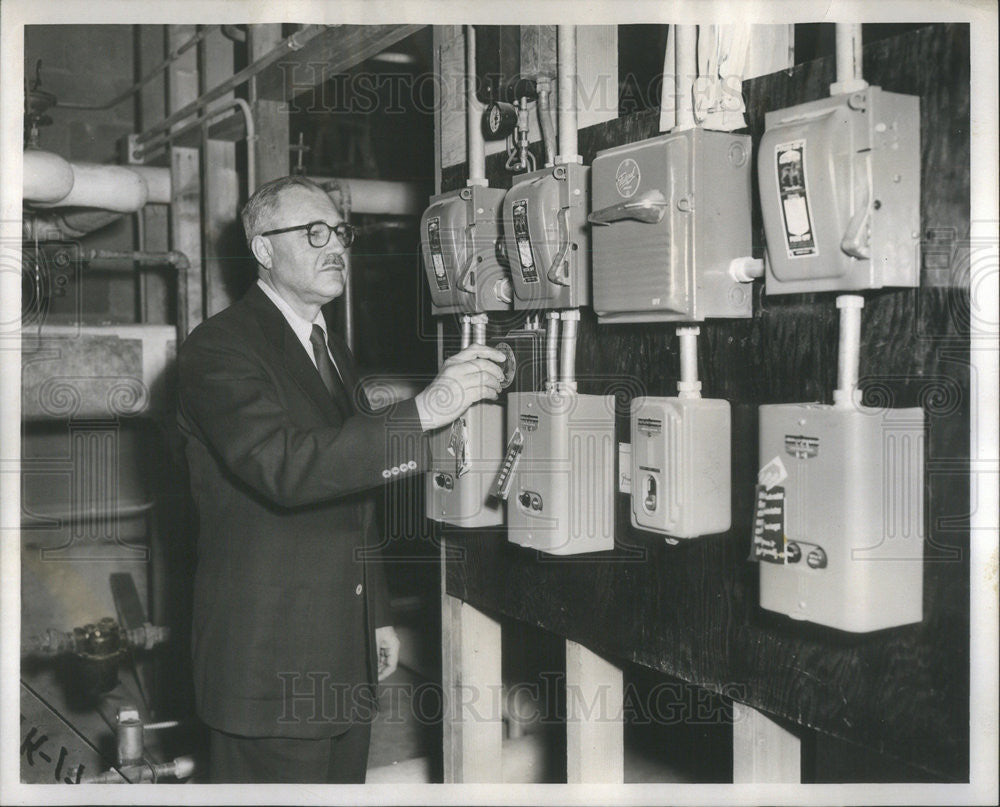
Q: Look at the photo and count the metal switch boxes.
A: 8